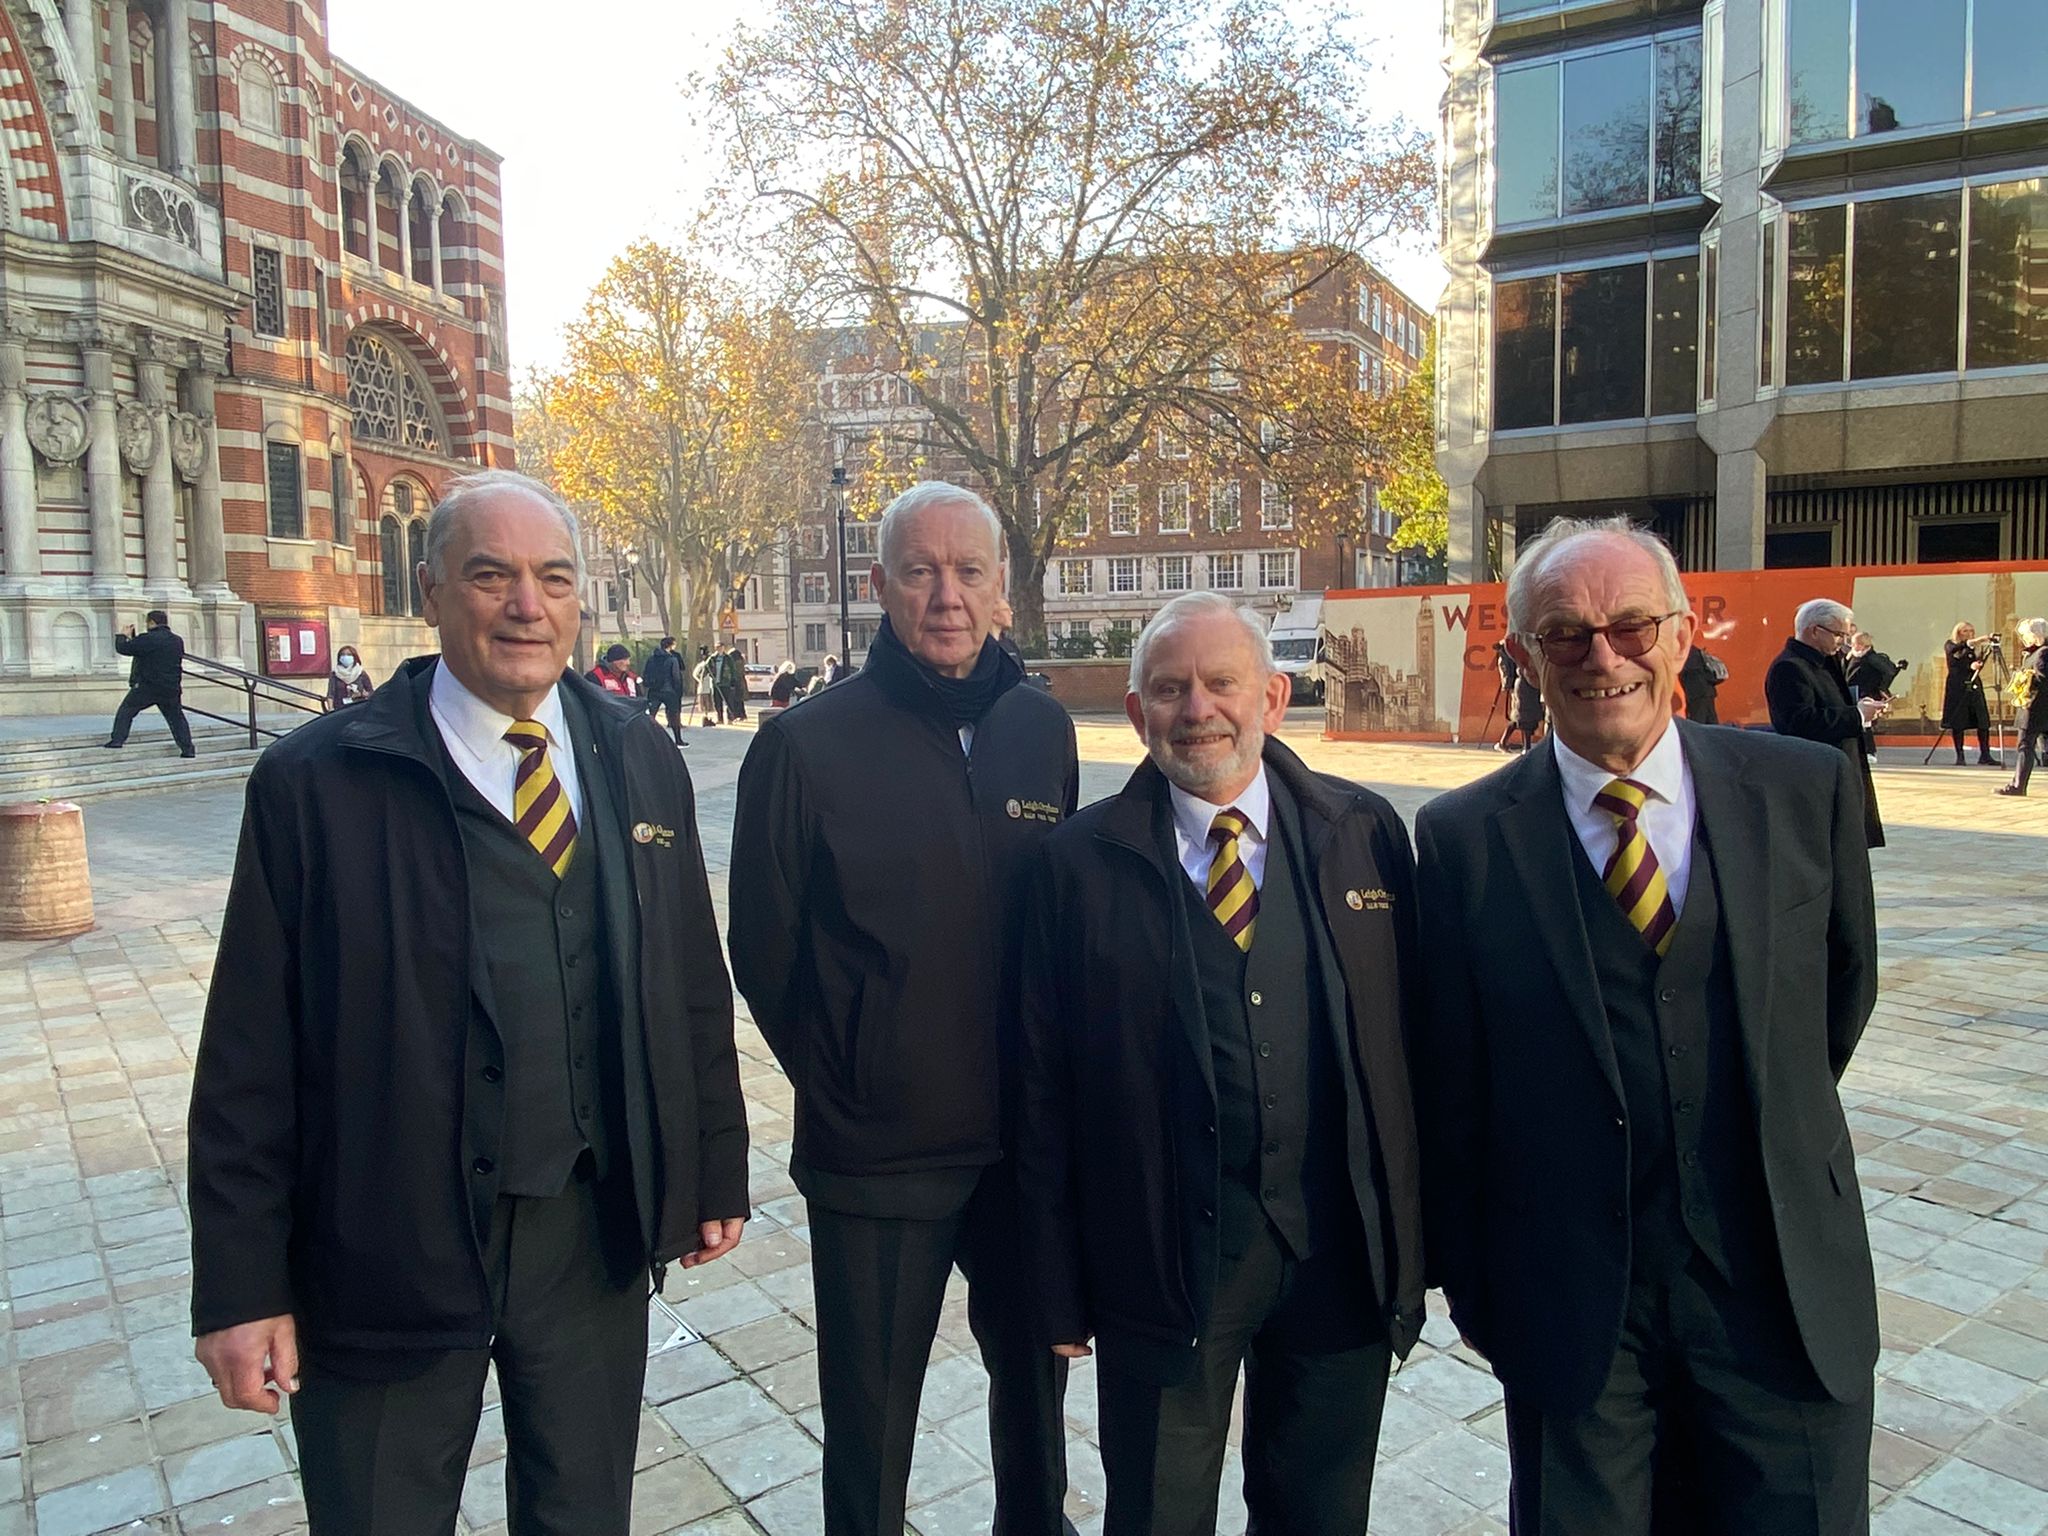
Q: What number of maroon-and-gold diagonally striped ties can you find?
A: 3